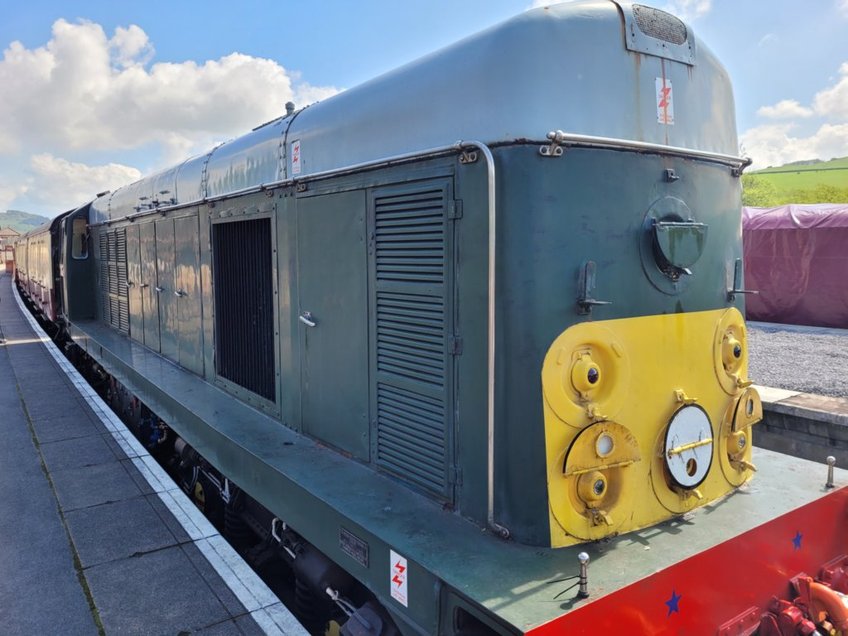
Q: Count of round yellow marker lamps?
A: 4